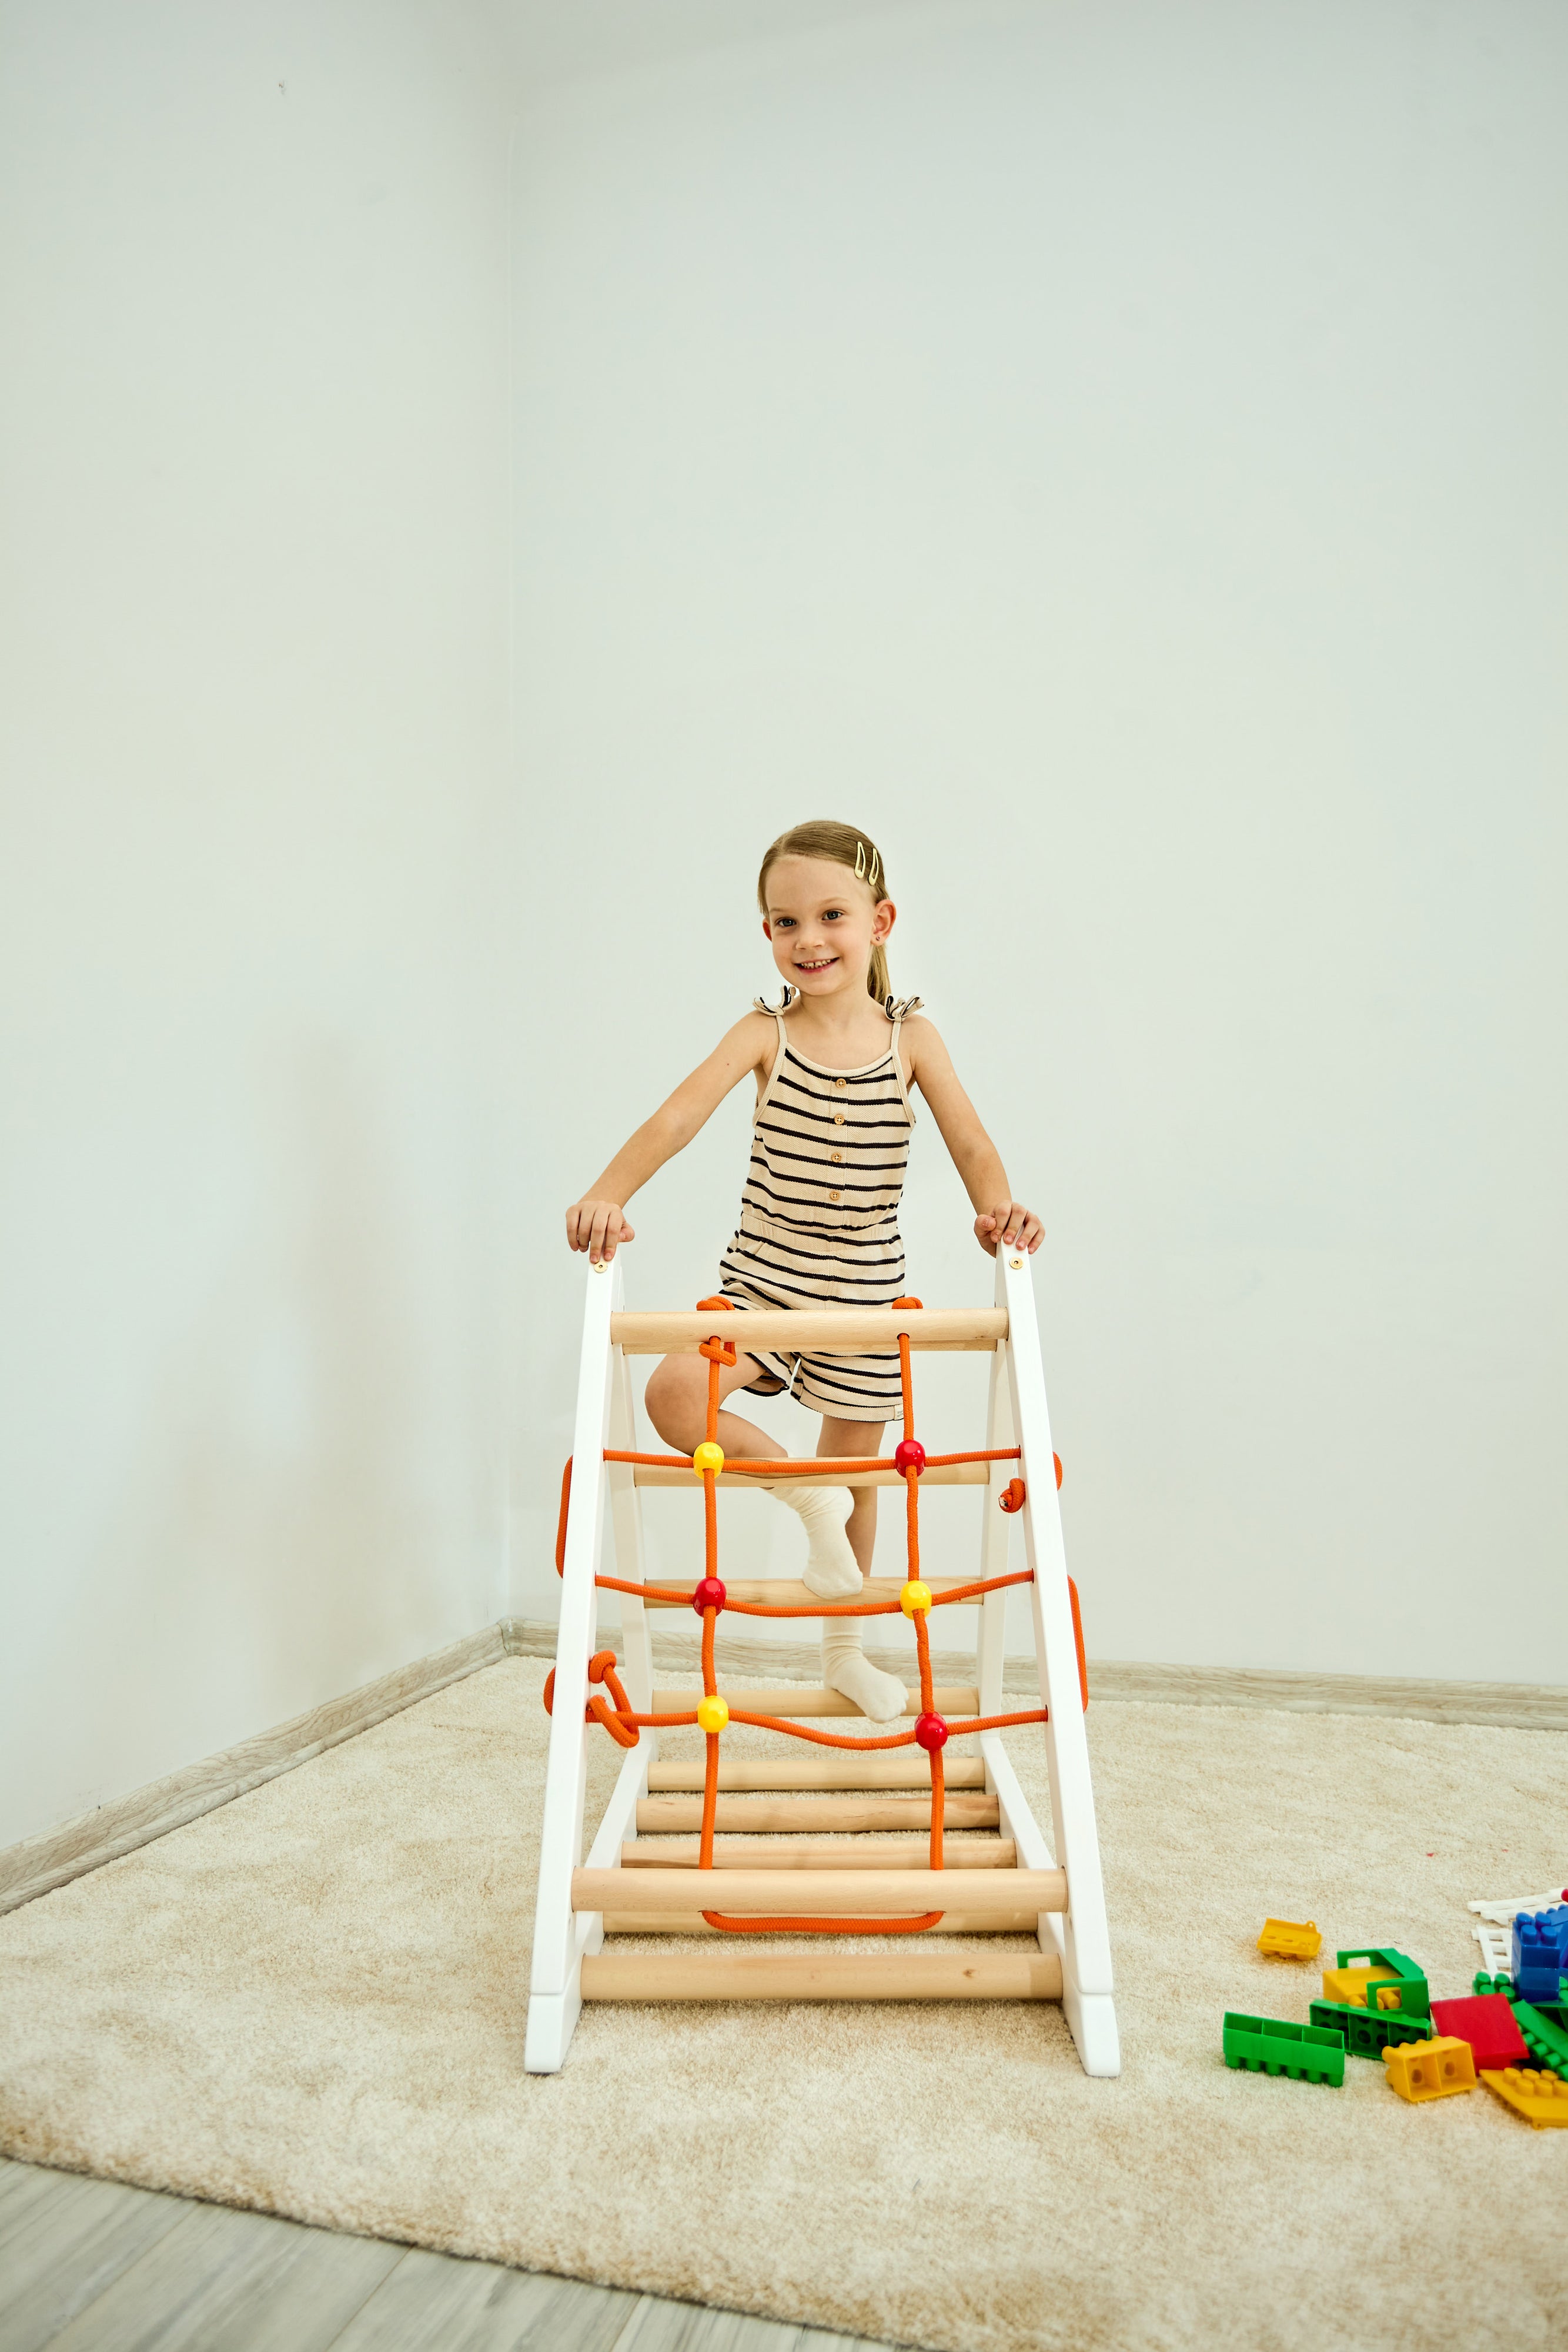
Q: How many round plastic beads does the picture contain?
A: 6